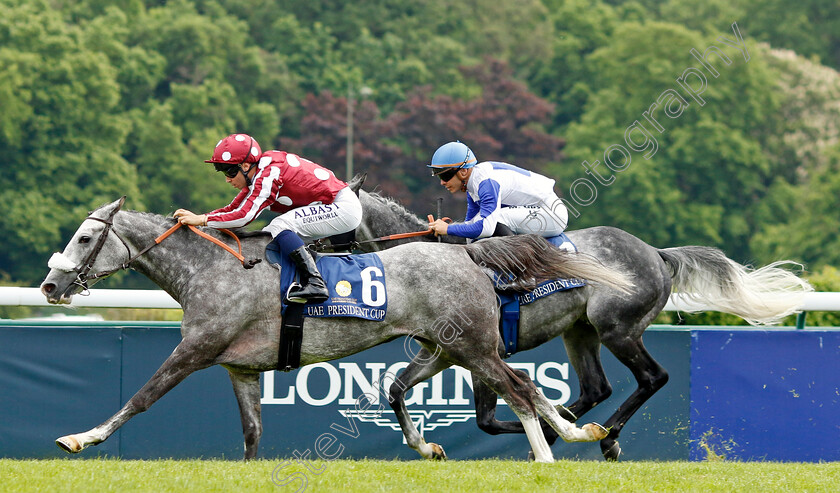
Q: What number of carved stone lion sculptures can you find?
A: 0